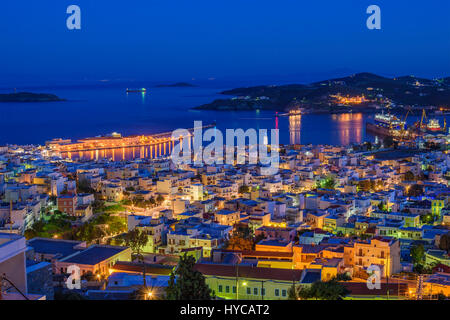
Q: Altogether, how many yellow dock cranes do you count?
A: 3